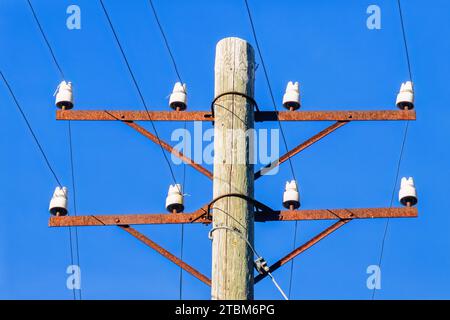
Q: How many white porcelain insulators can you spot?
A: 8